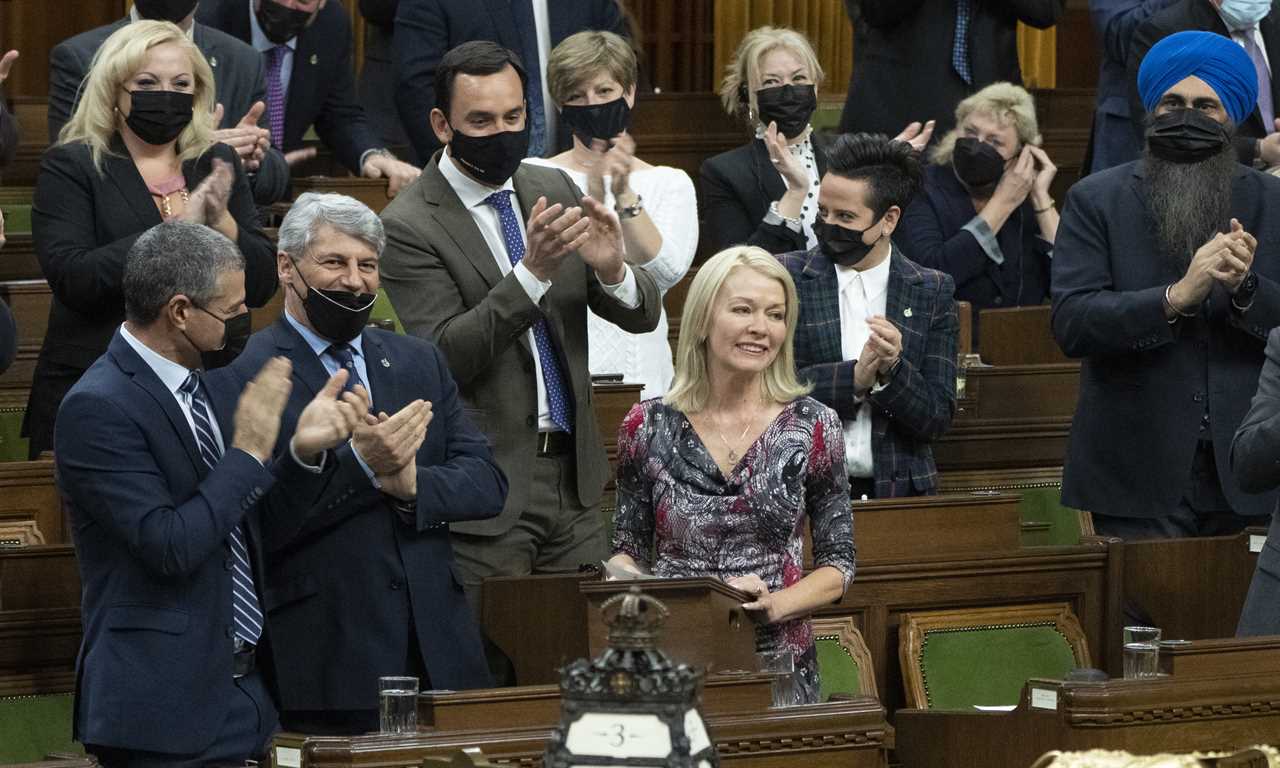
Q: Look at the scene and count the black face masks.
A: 11